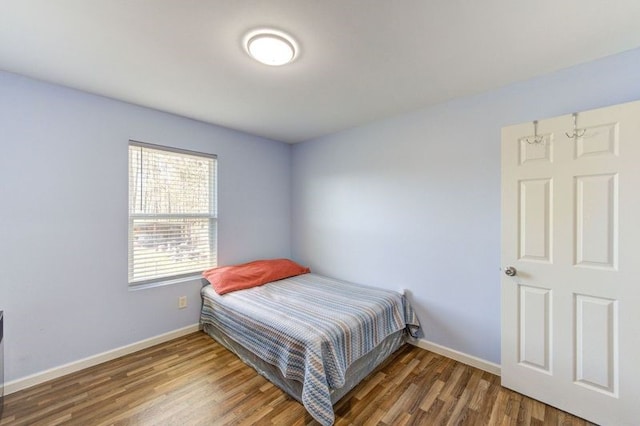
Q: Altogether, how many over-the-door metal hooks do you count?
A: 2